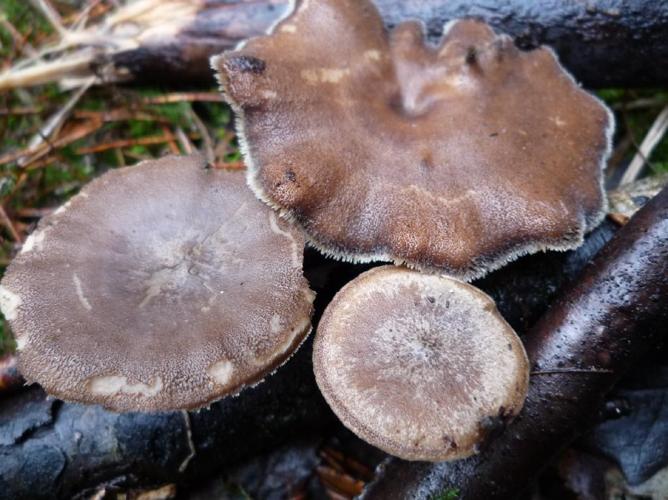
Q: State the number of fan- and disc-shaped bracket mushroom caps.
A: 3